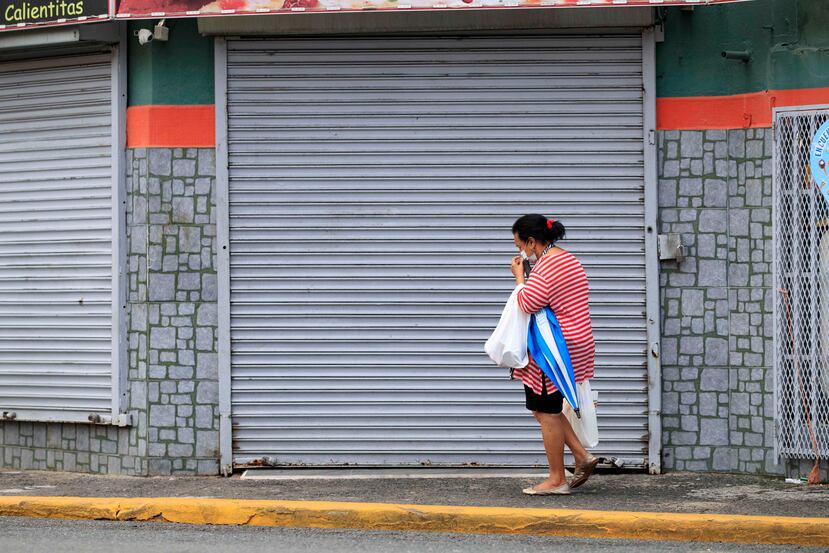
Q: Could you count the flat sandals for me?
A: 2